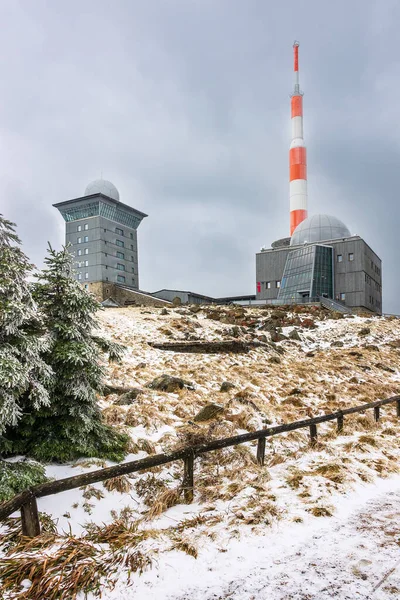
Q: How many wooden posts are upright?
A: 7